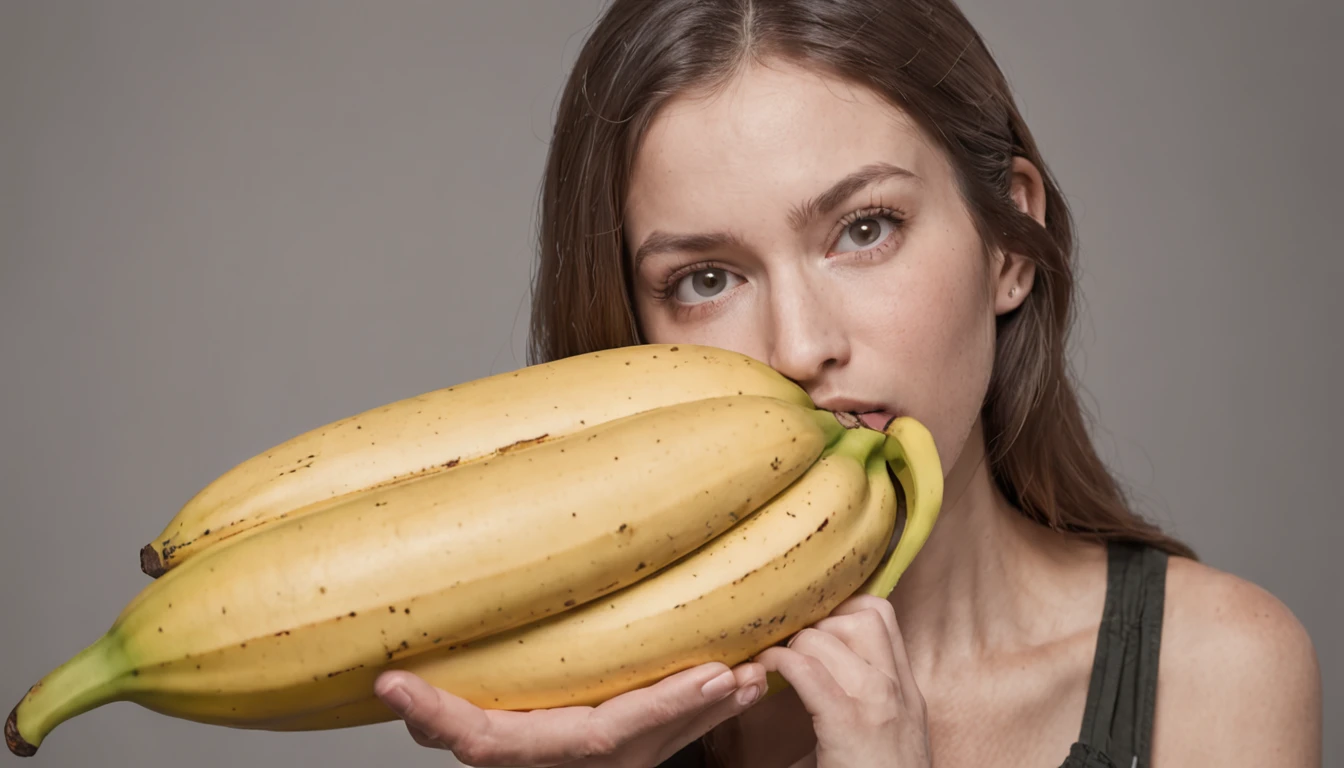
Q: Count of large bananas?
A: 3